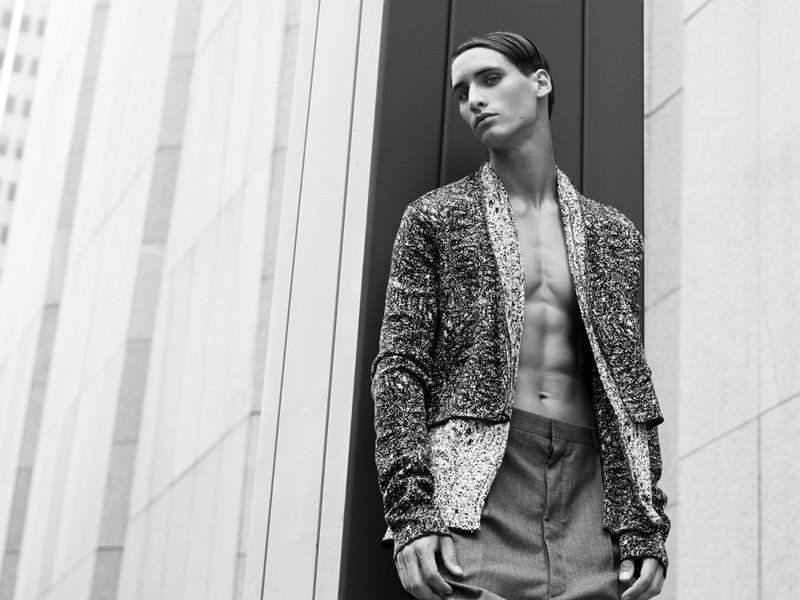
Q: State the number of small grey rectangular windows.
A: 12